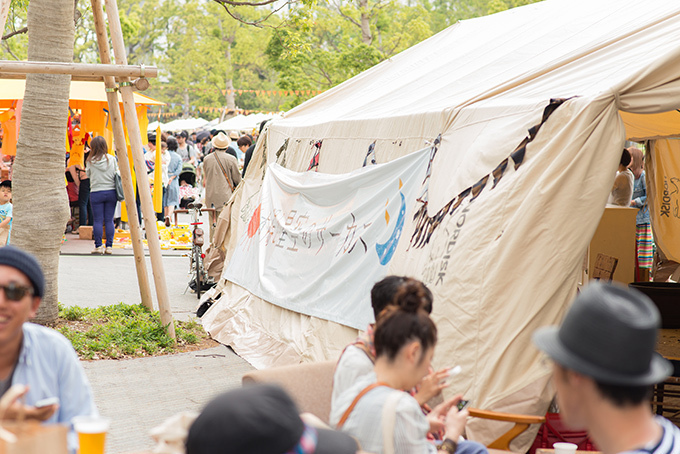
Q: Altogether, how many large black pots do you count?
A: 1